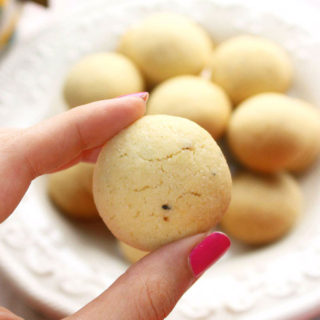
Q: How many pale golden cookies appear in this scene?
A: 10